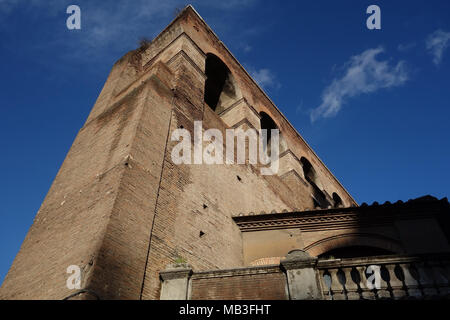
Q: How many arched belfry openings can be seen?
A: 4